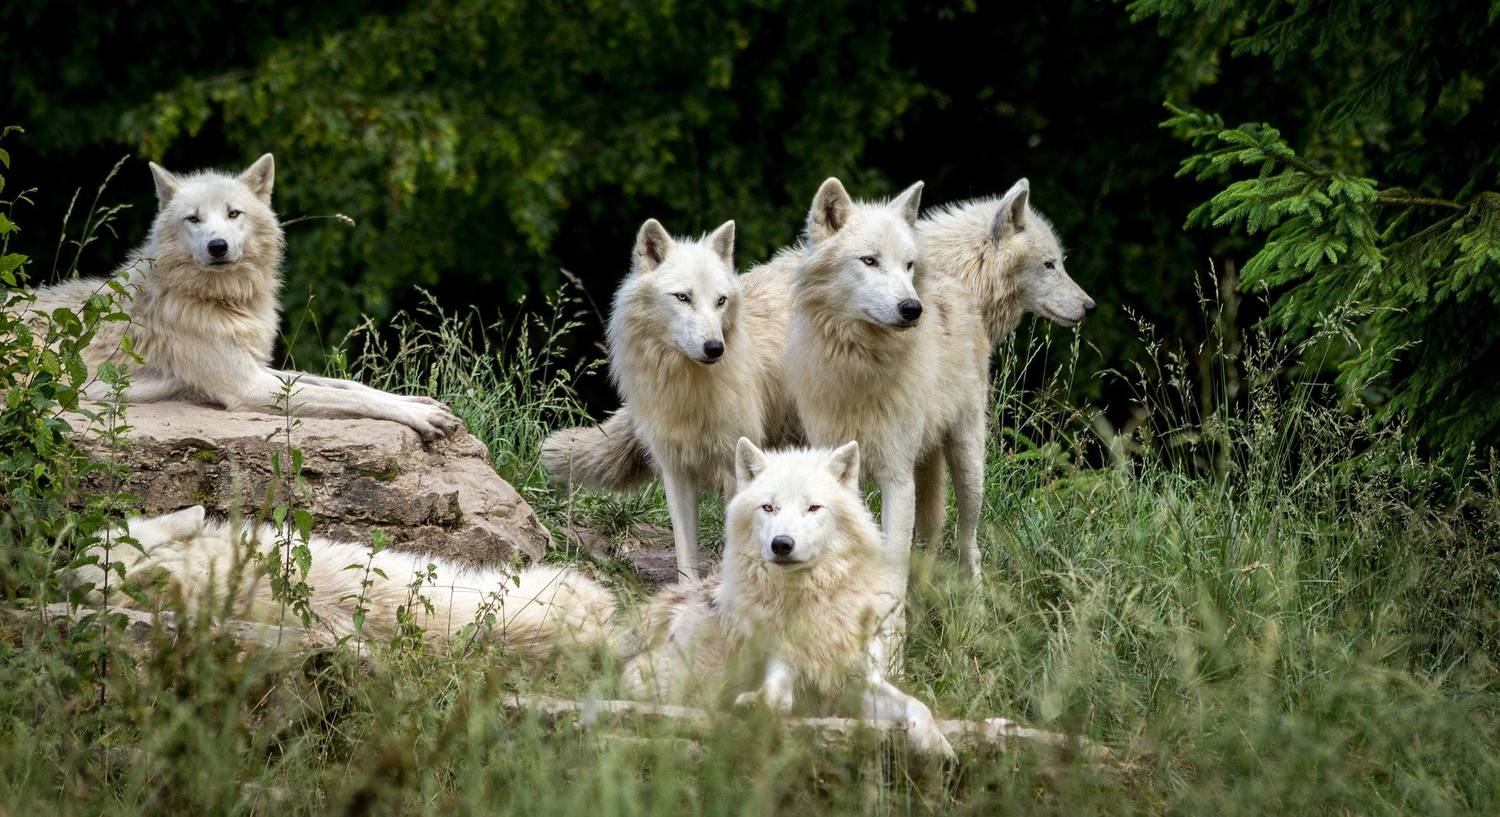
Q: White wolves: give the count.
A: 6